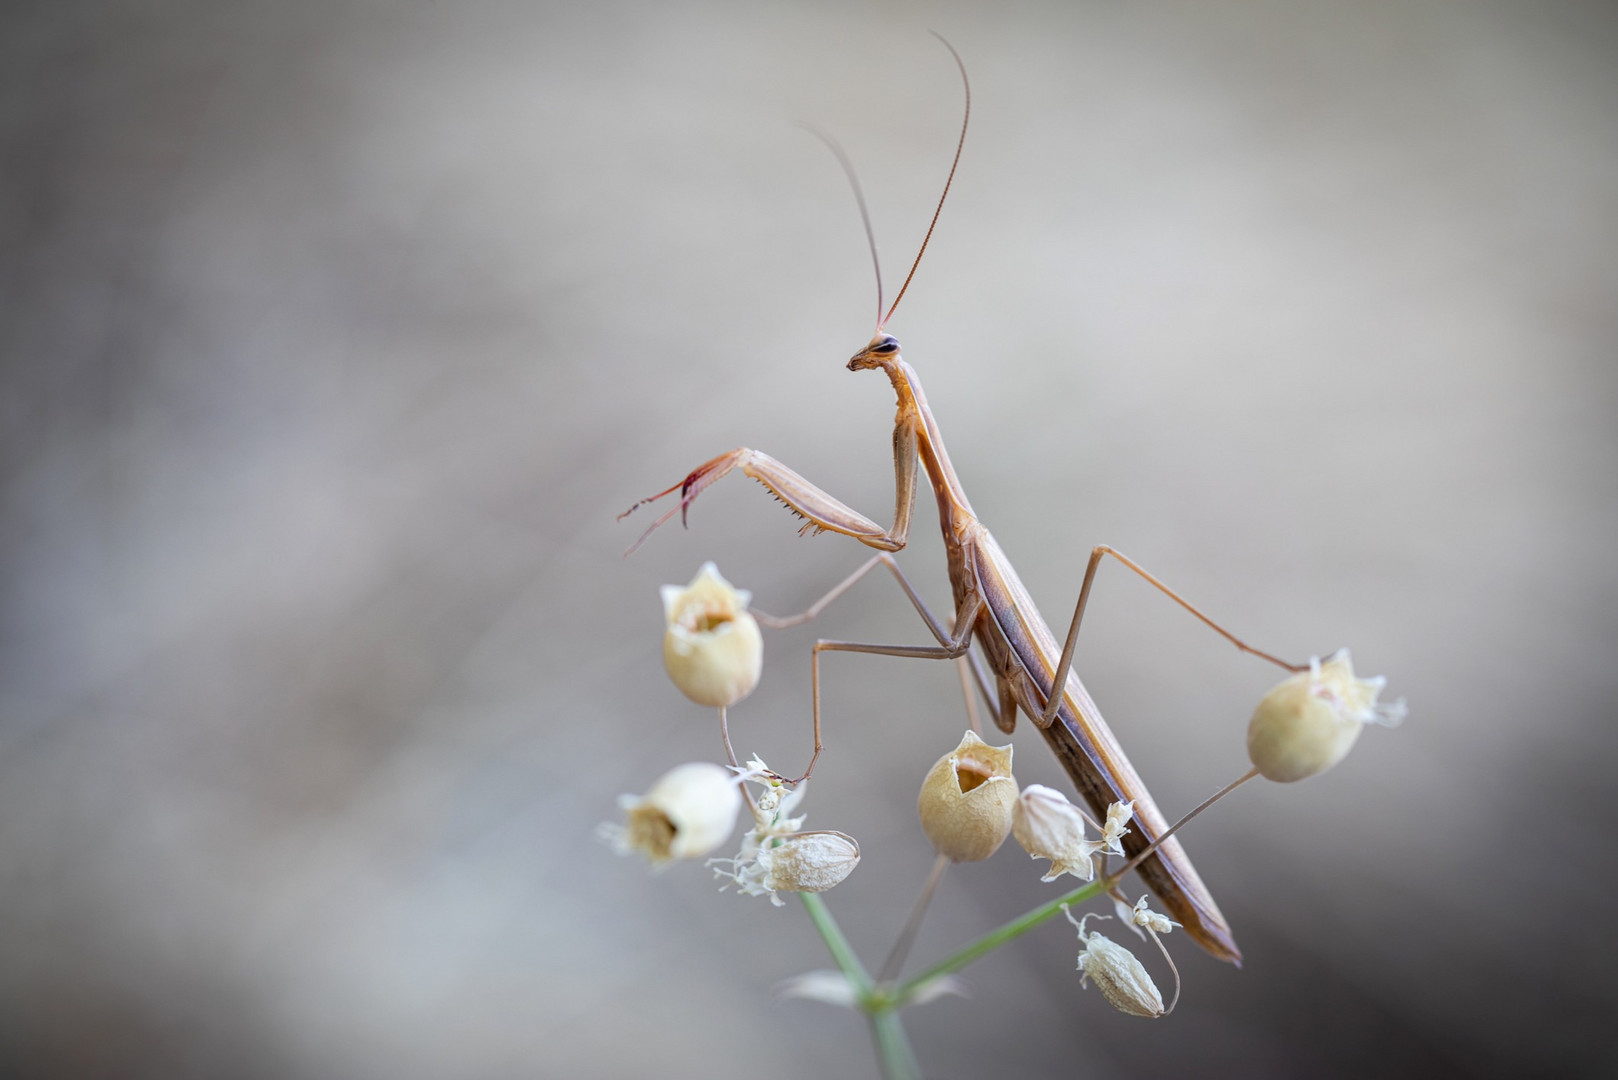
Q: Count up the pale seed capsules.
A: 7